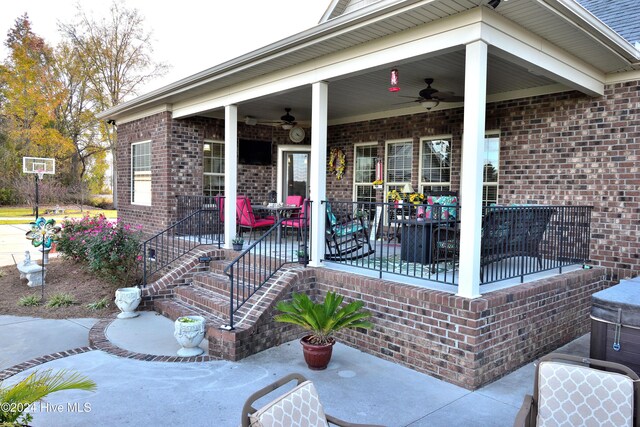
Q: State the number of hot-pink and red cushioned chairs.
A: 4